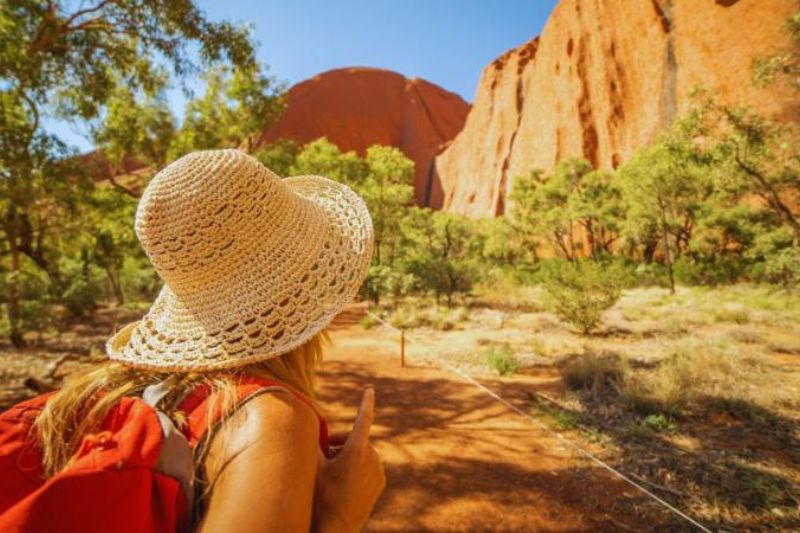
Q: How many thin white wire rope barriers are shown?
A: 1